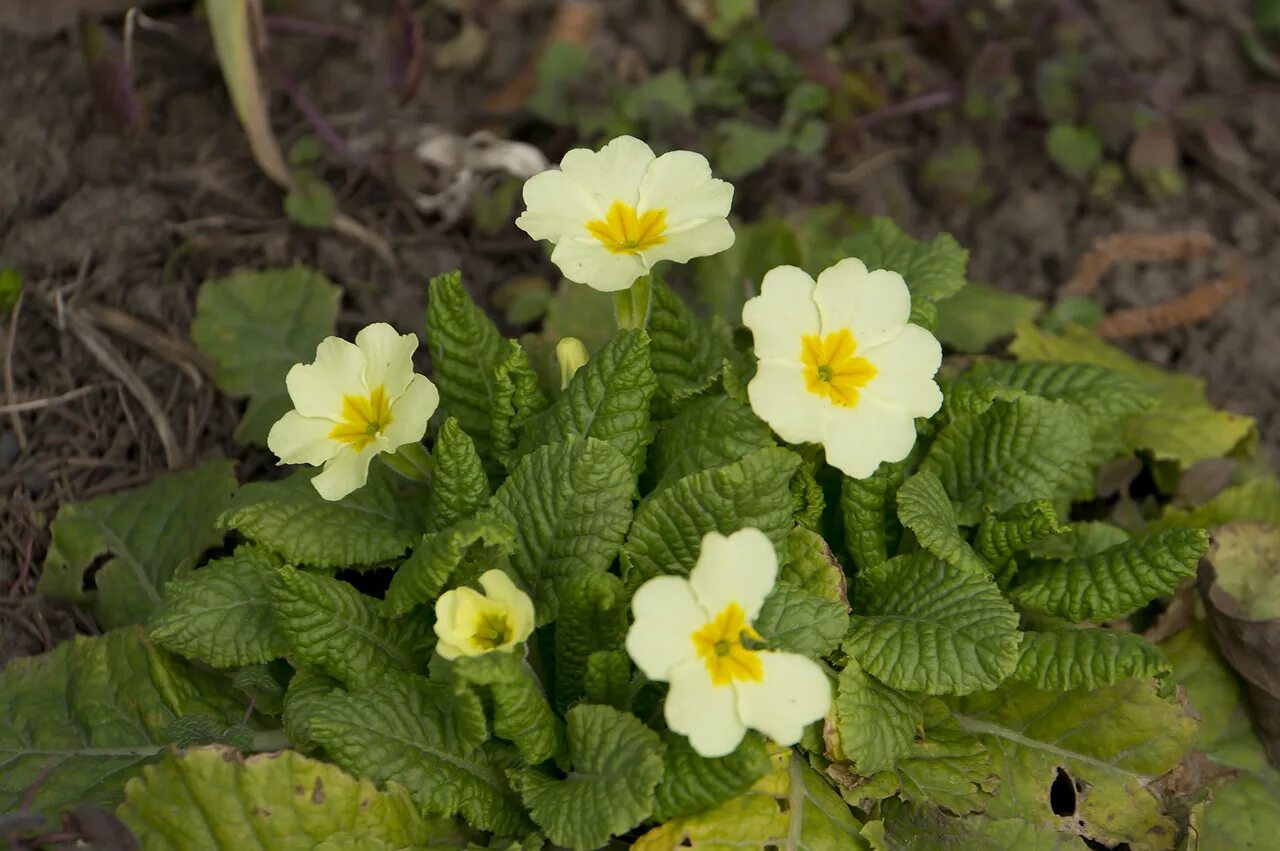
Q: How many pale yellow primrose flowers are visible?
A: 5